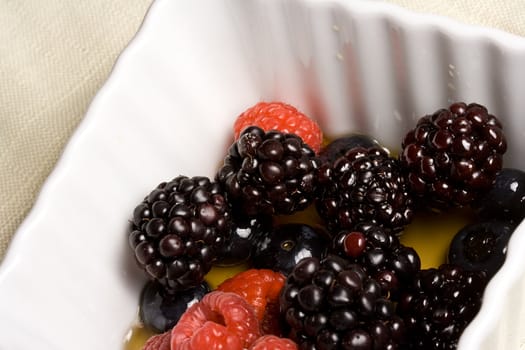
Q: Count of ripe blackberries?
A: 7